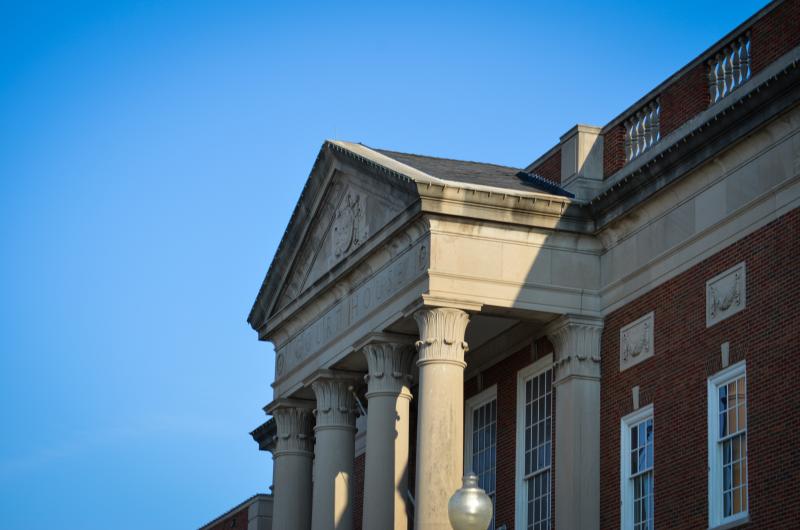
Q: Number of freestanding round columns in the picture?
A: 4